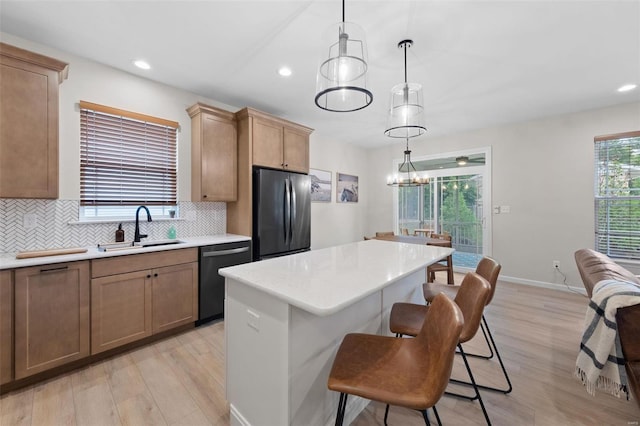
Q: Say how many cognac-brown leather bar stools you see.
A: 3